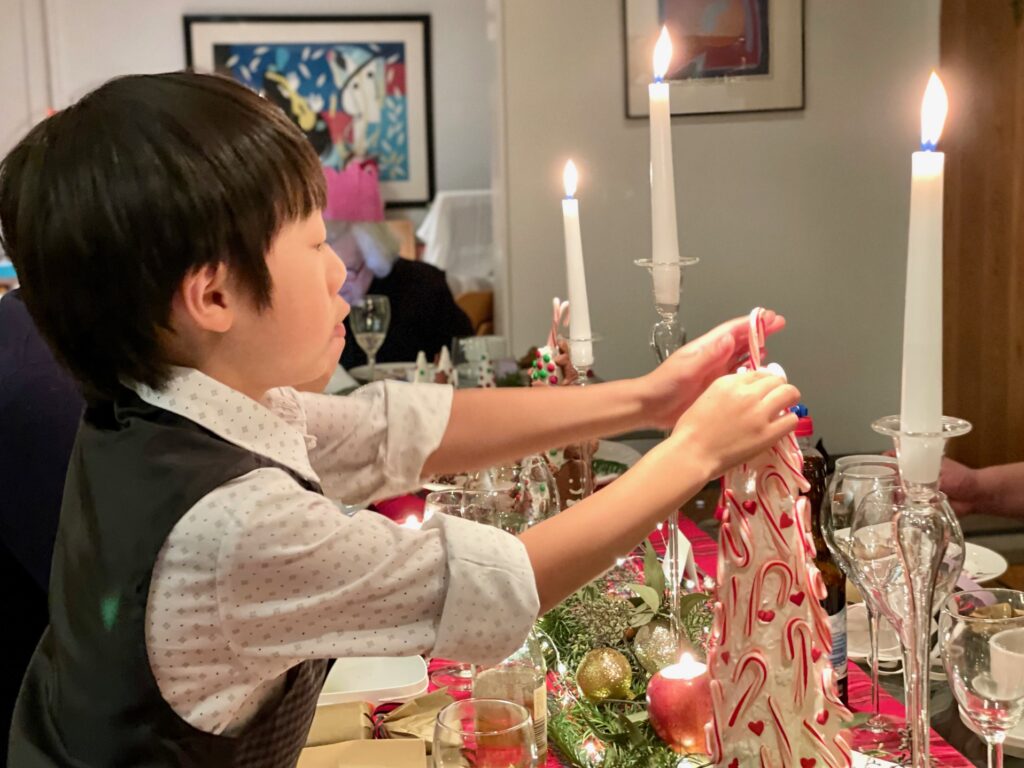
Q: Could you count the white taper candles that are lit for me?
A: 3